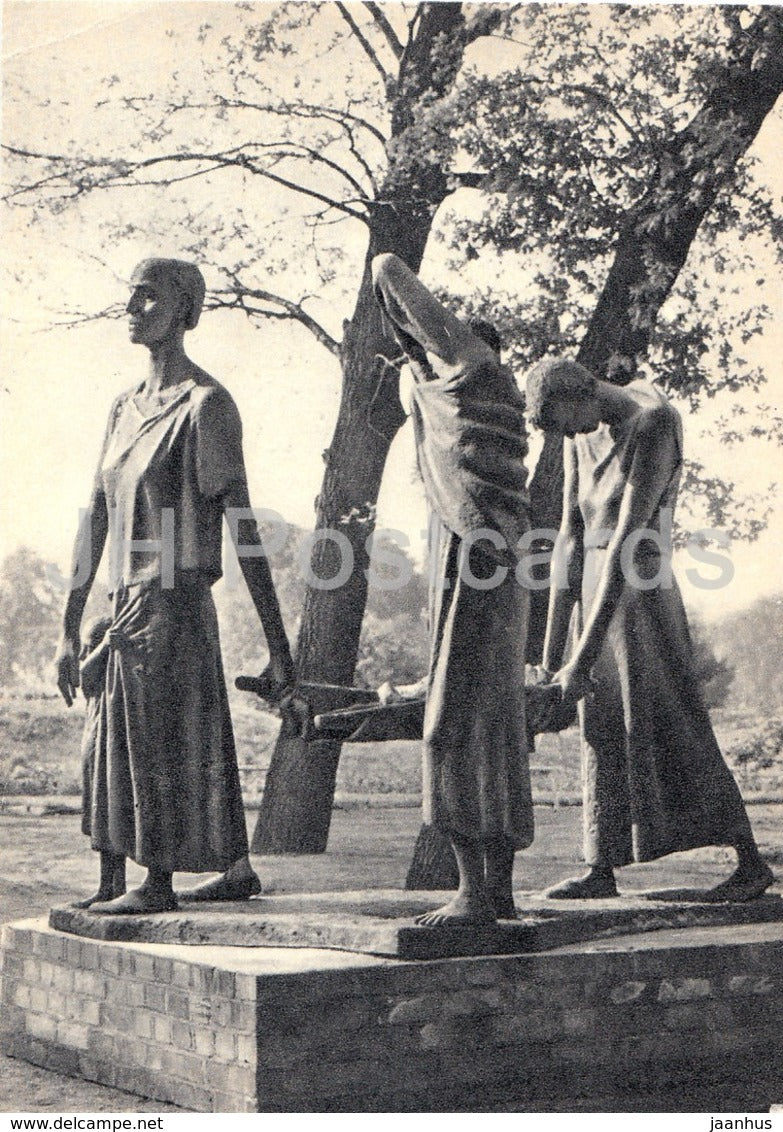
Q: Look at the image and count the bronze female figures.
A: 3